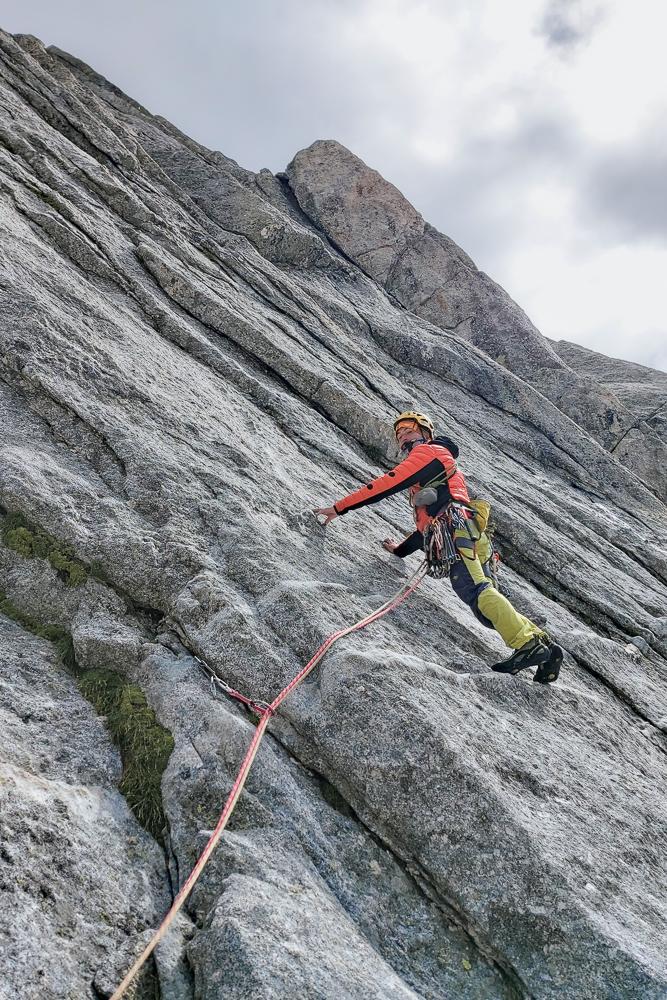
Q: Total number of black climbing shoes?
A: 2